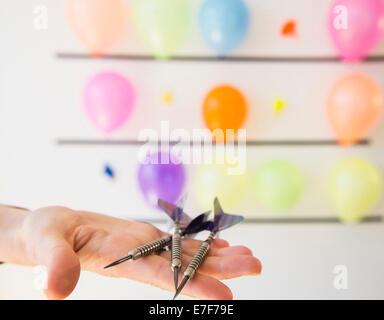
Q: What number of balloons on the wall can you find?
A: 11